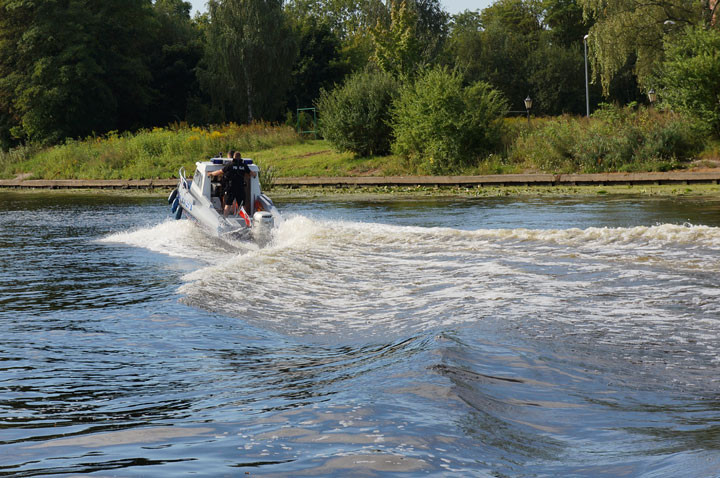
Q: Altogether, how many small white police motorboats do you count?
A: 1